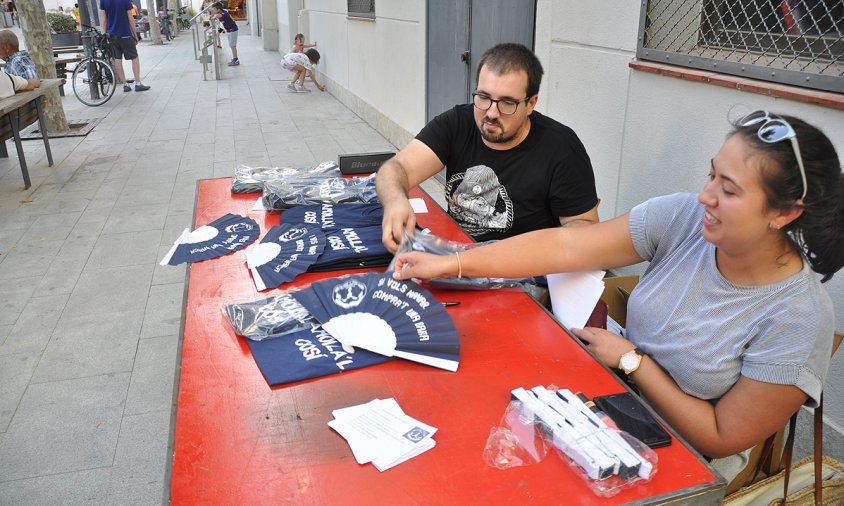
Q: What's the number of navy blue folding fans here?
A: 3